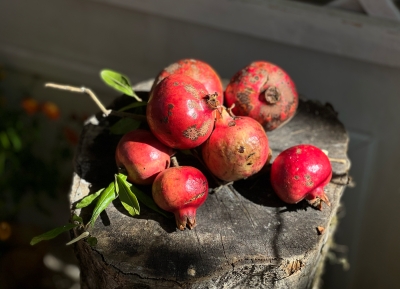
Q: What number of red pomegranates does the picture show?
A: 7